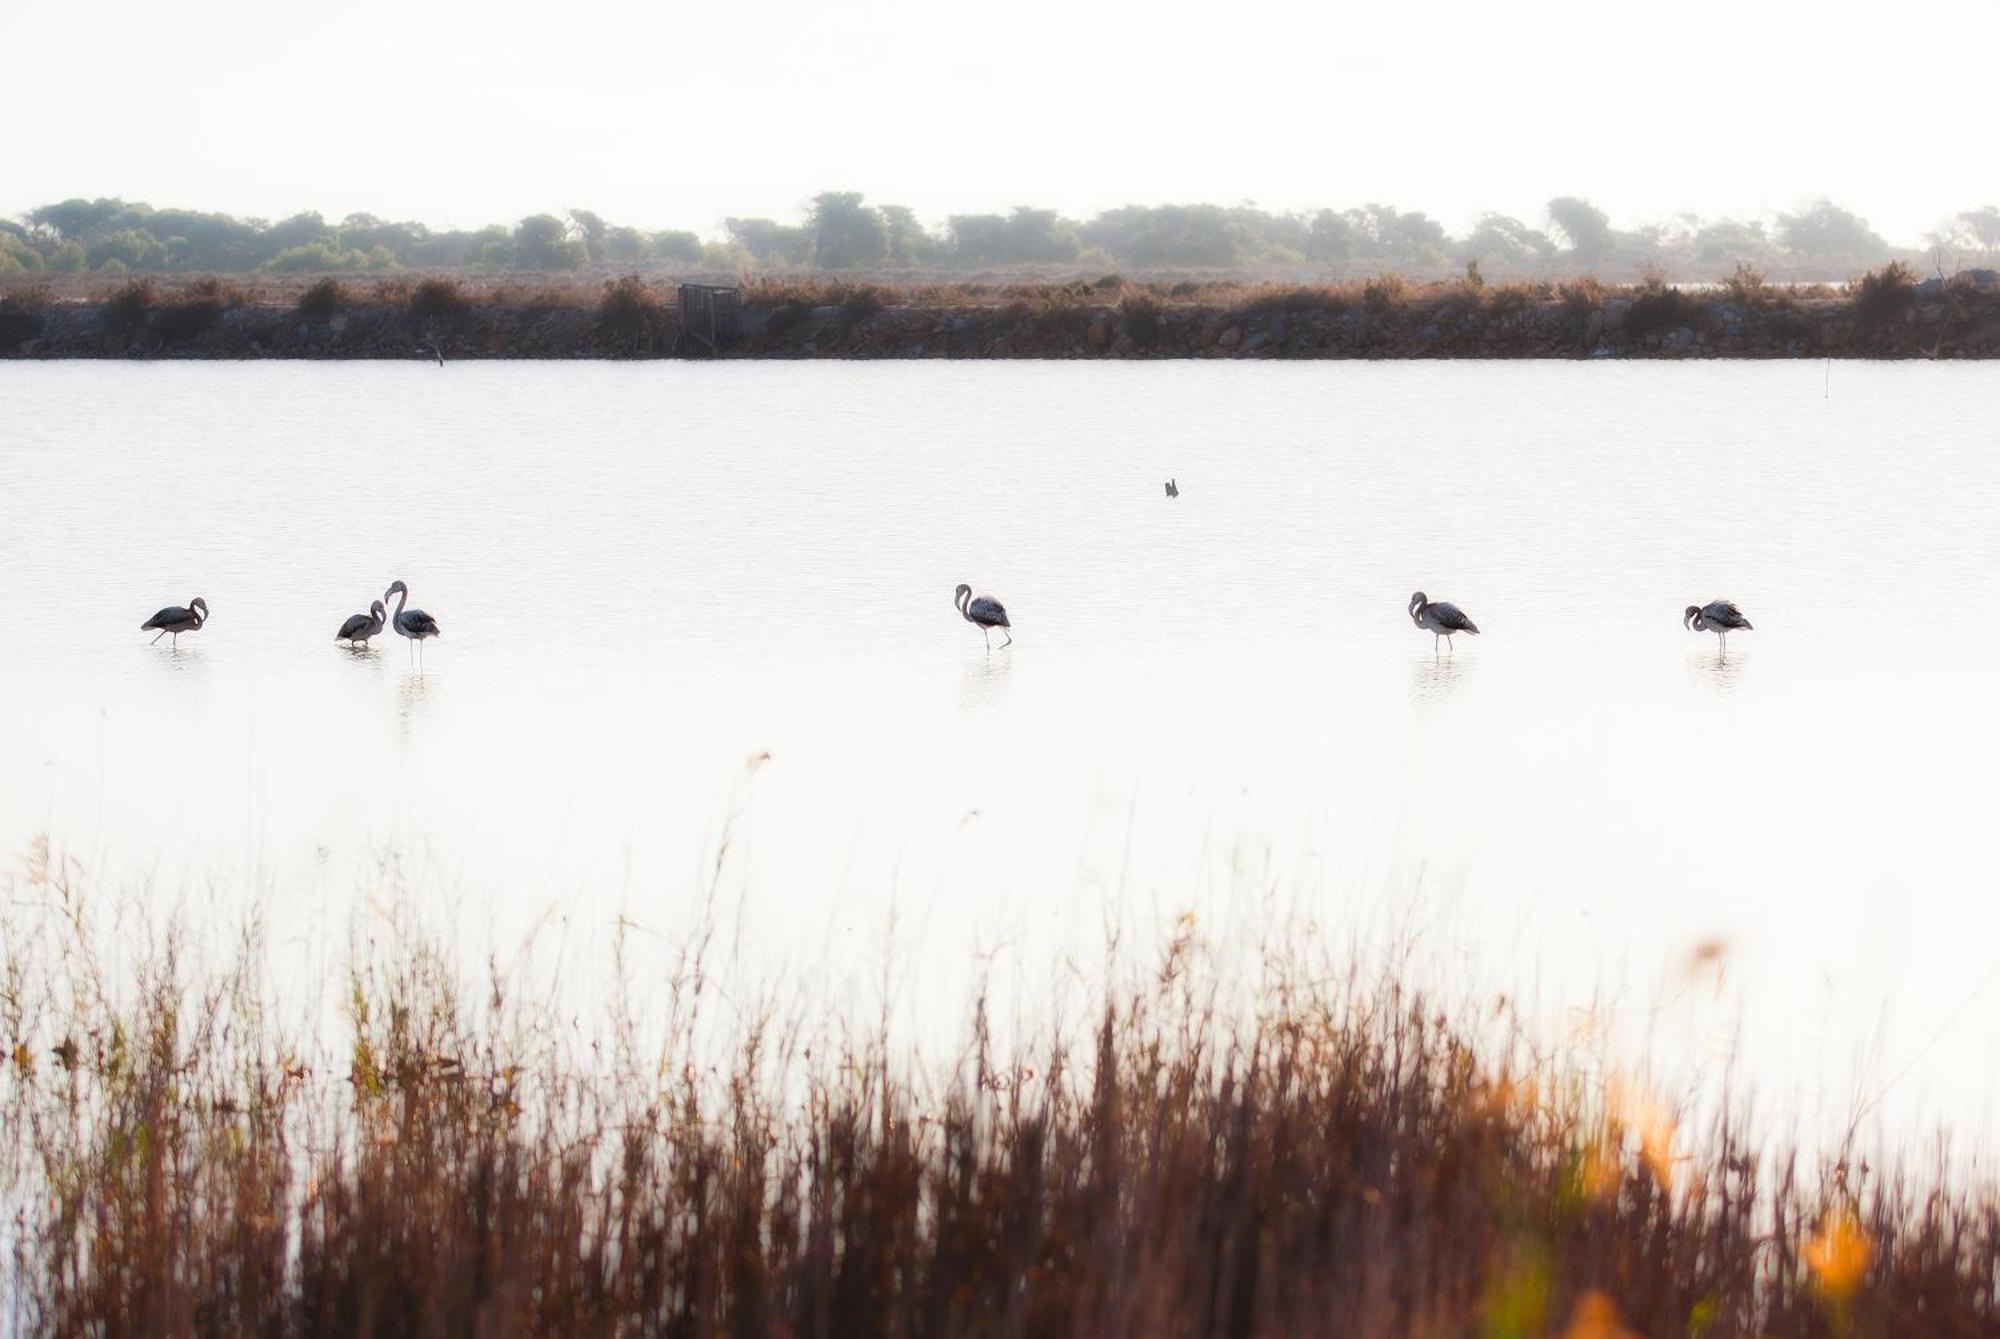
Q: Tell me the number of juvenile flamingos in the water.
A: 6